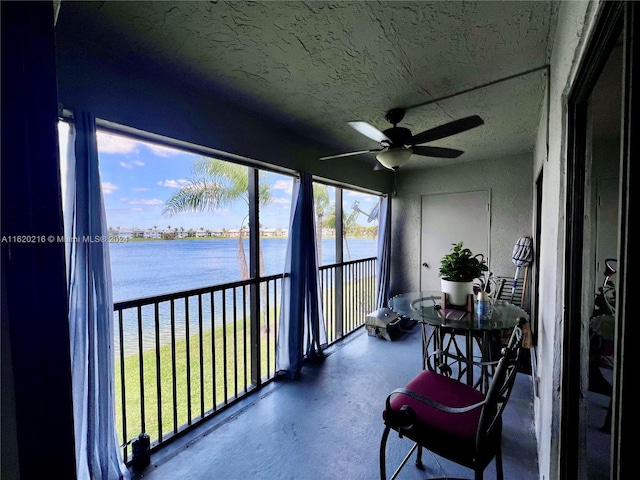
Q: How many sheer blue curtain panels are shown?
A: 3